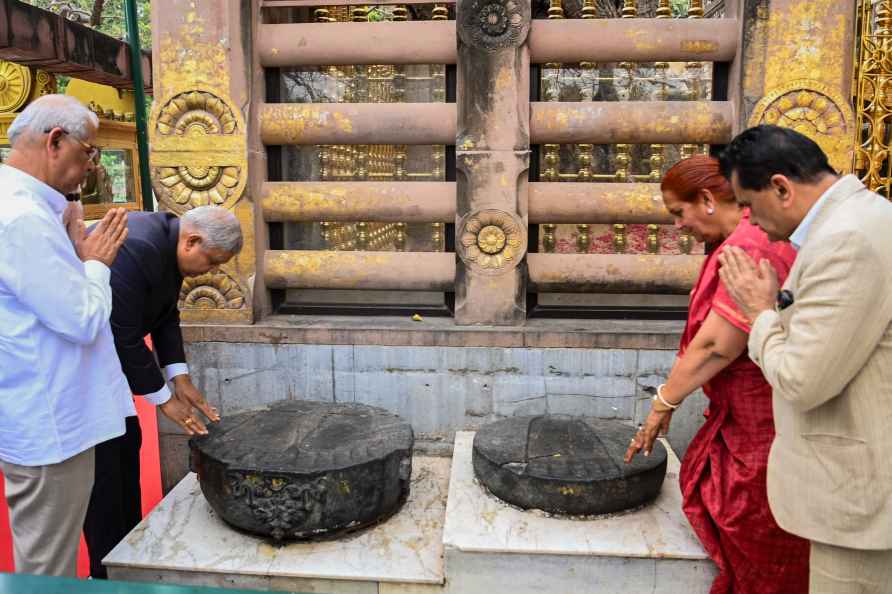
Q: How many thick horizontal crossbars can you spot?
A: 8